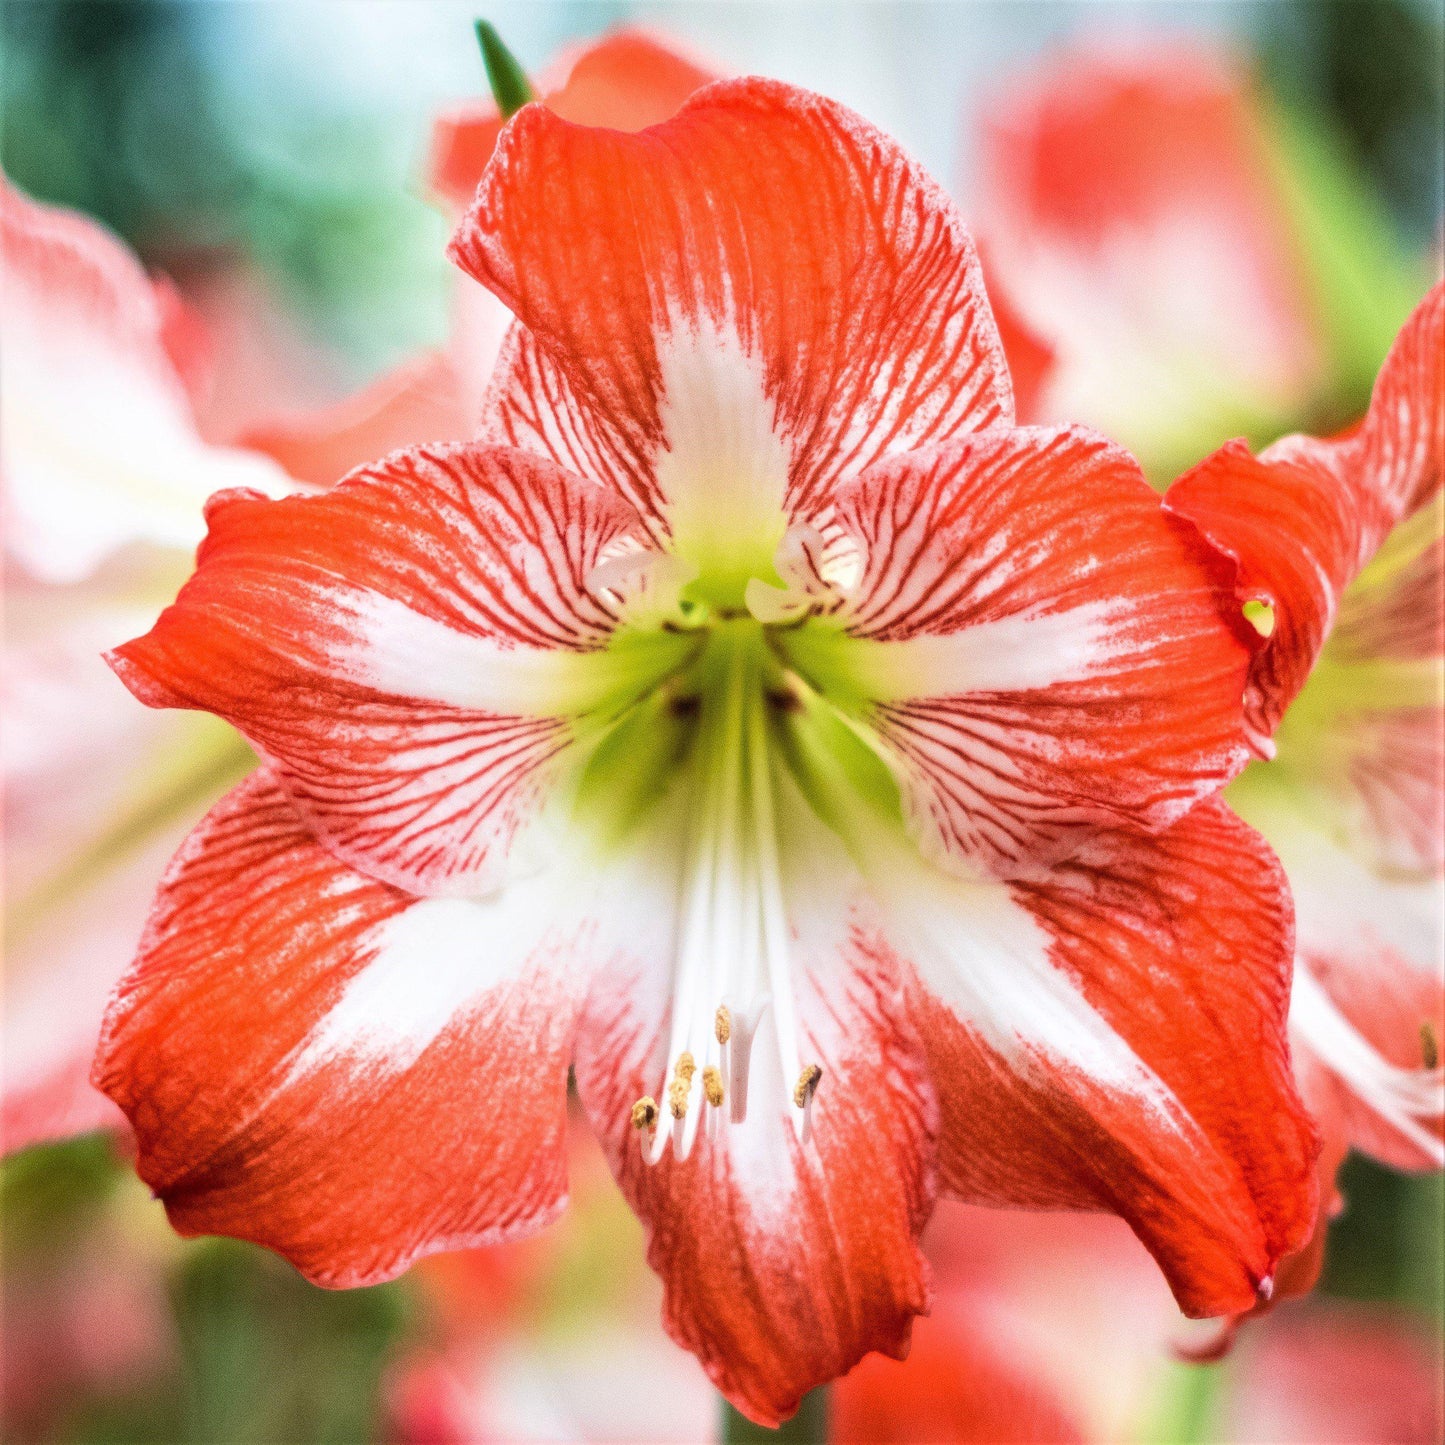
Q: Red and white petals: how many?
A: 6